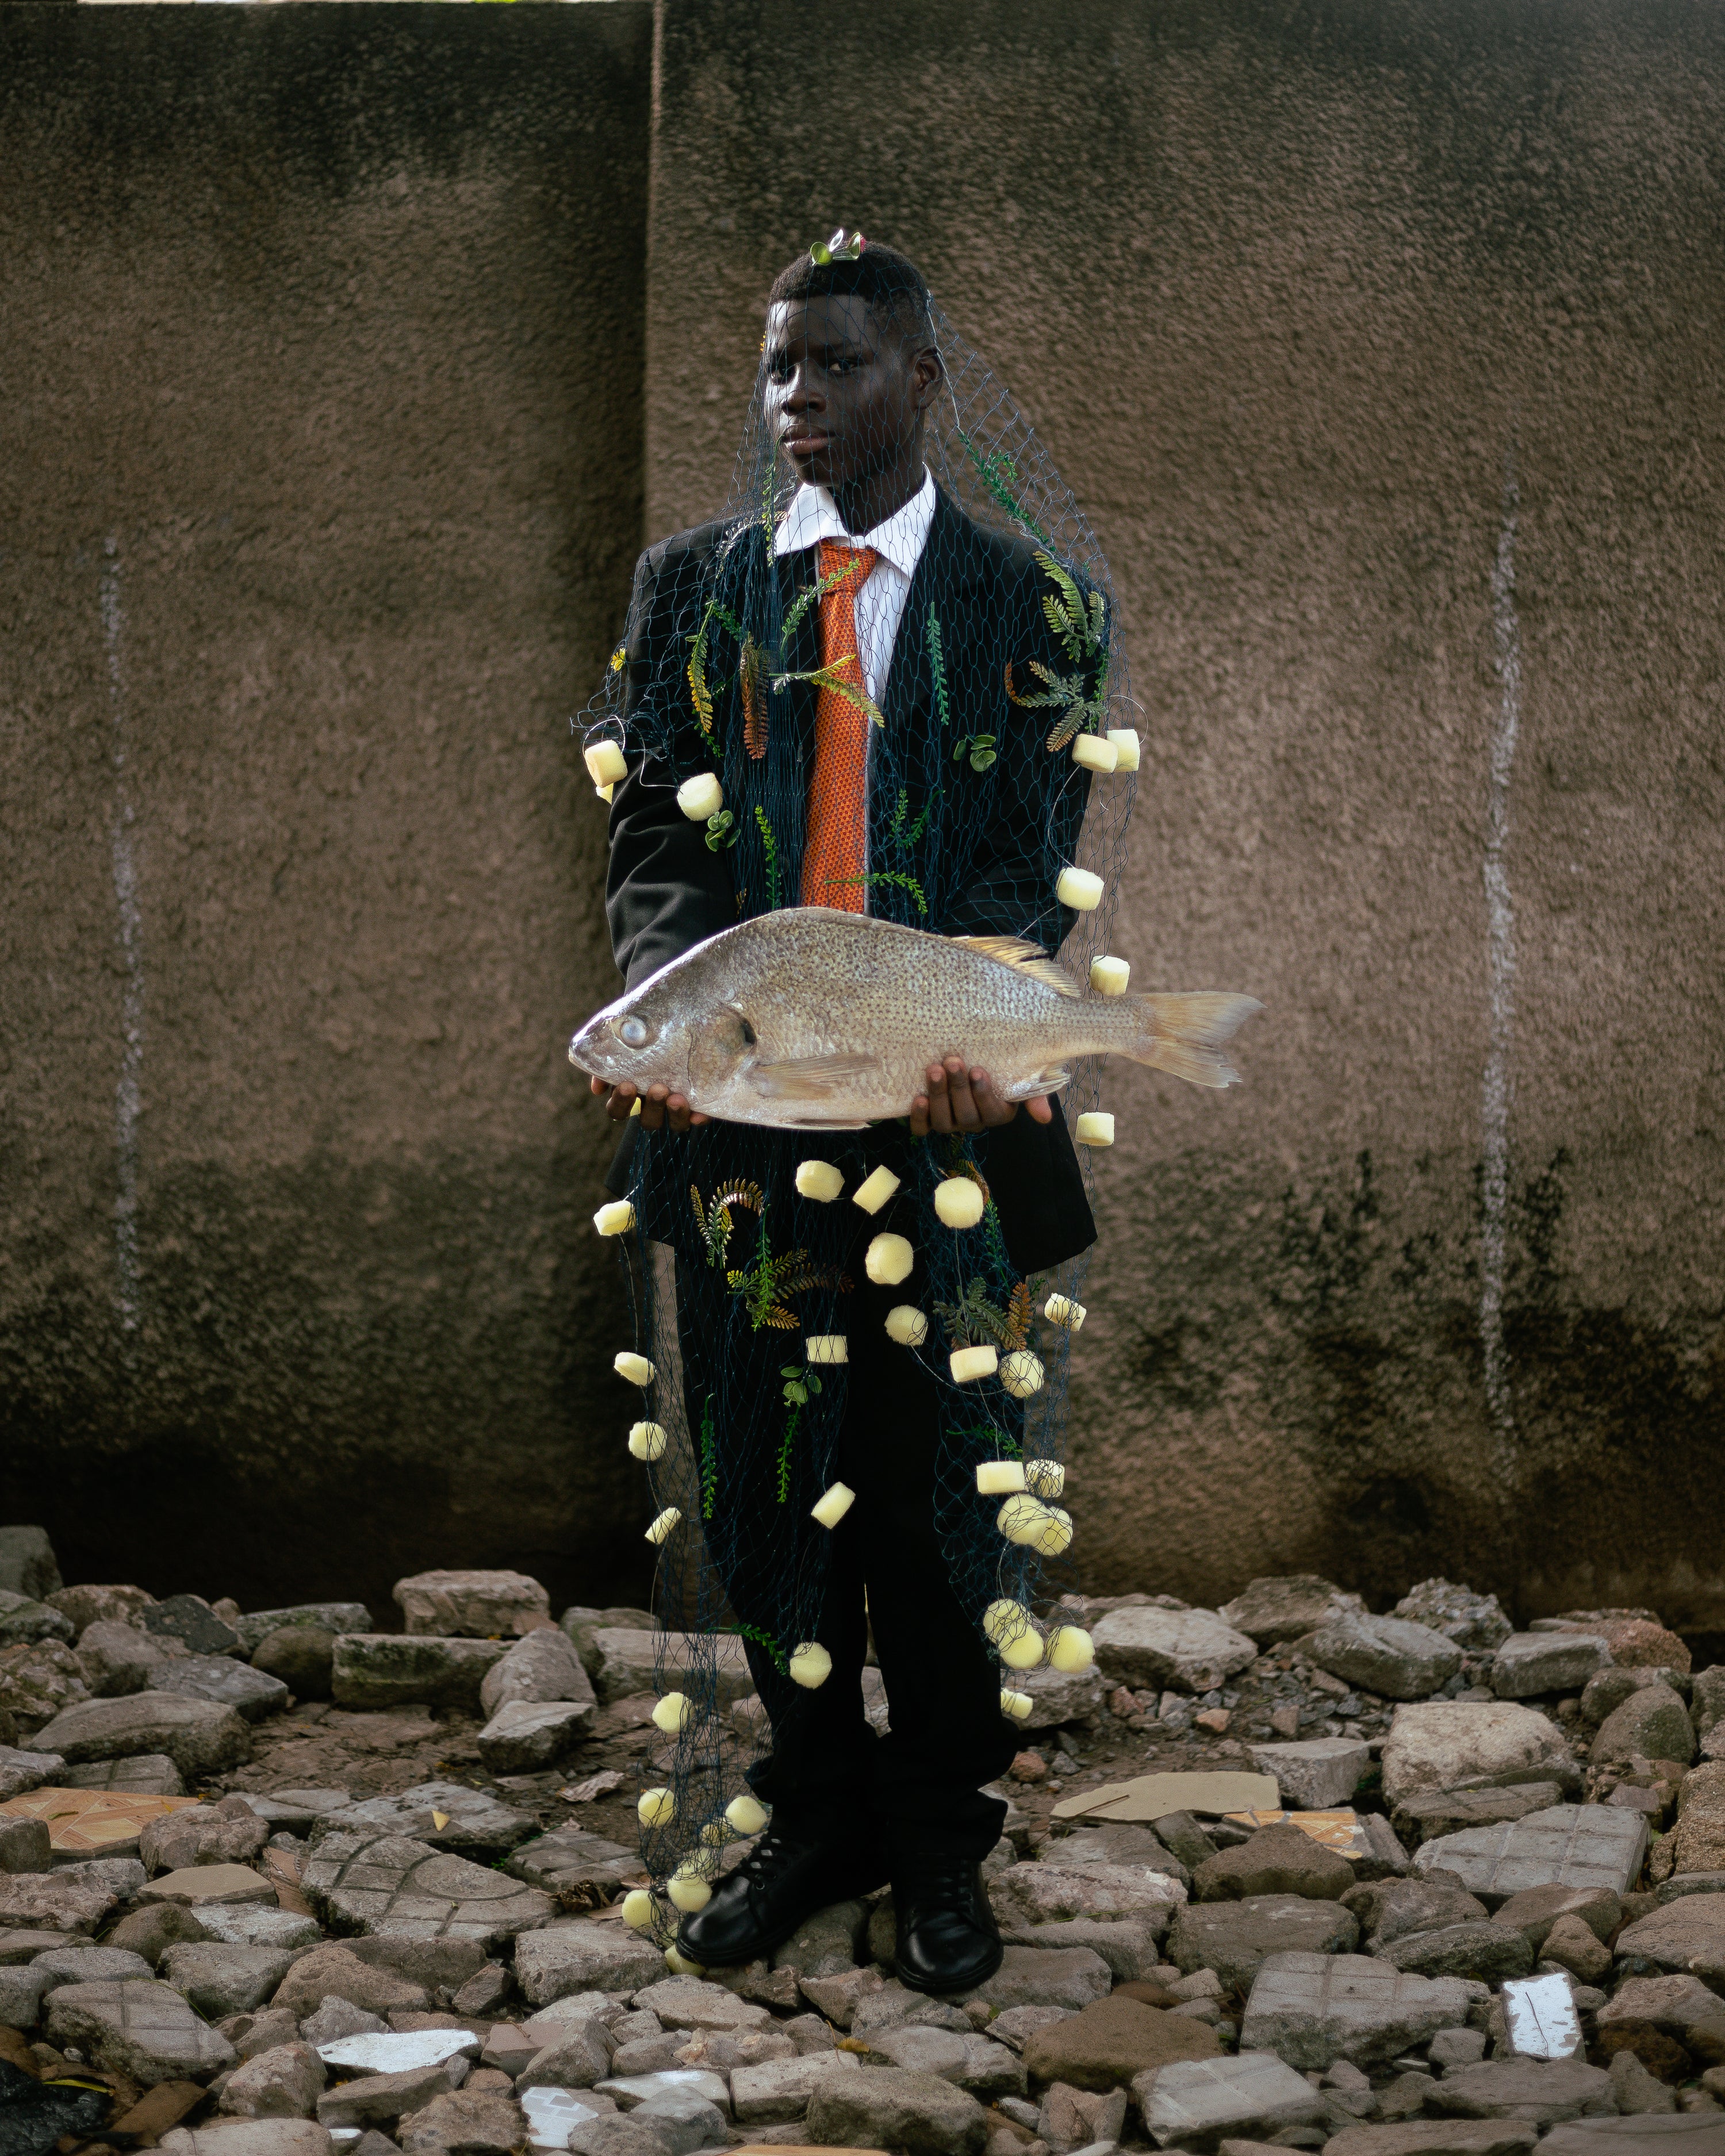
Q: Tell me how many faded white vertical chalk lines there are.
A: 2